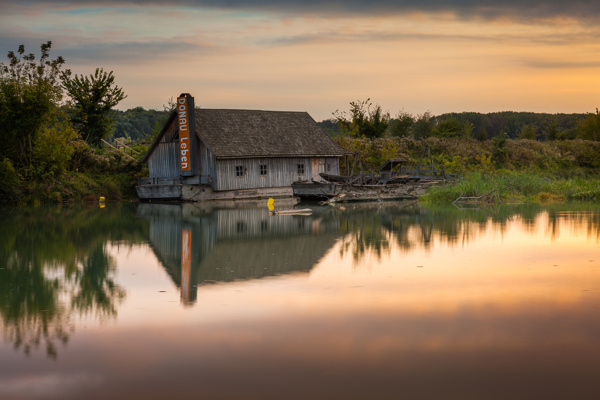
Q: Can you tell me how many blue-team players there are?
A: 0